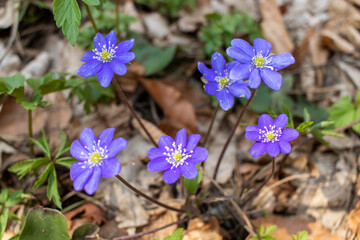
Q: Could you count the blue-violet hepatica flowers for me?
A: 6